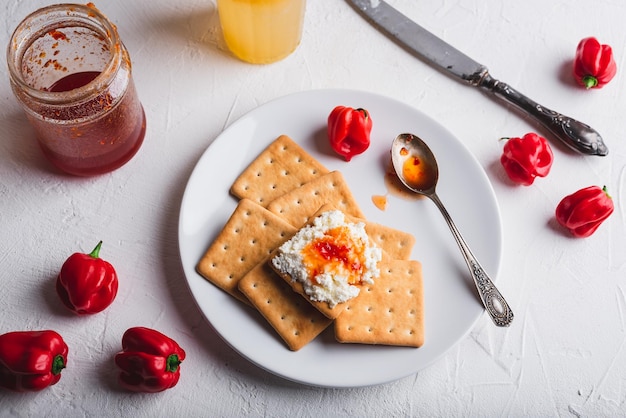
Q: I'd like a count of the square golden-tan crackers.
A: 7